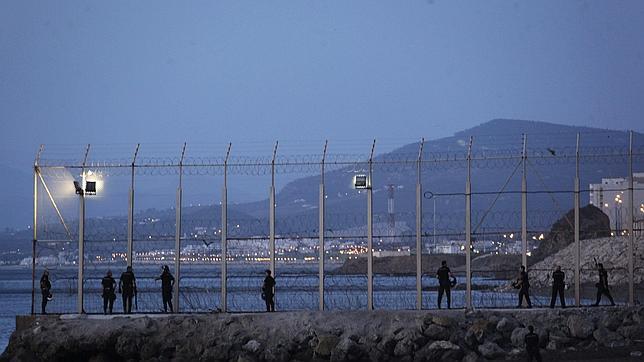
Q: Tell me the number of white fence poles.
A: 13